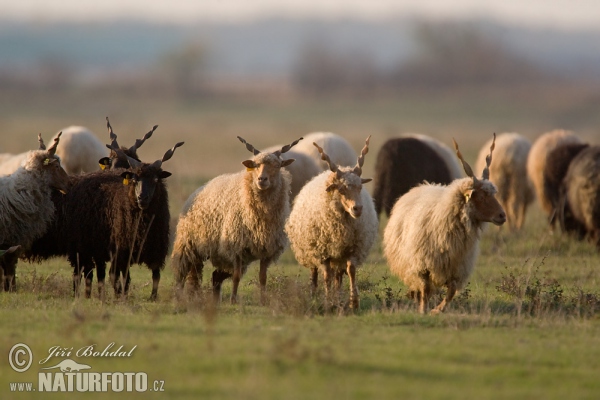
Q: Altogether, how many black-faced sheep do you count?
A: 2